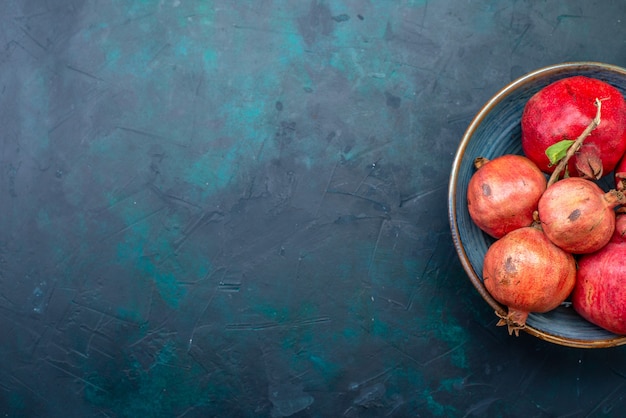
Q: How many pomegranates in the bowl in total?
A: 6